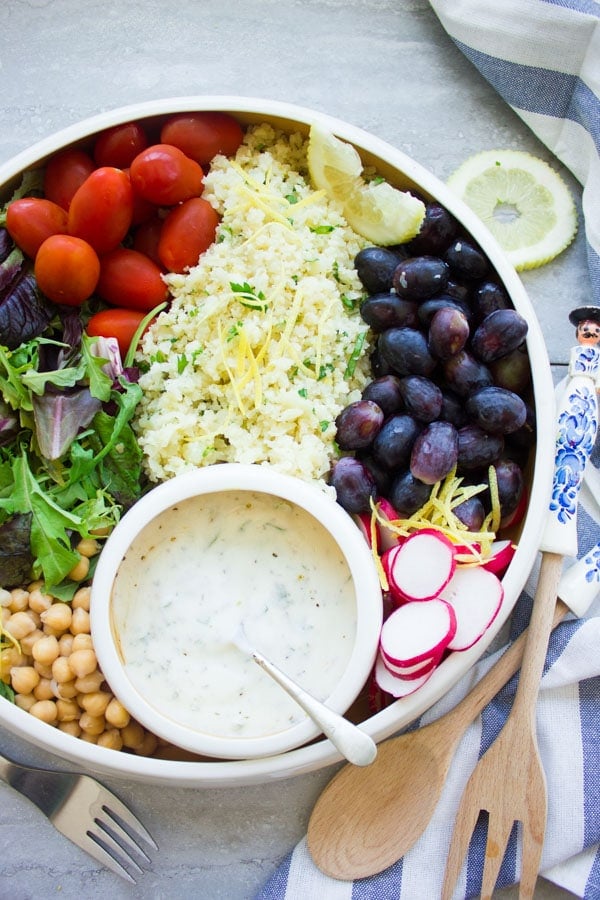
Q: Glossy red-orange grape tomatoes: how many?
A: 12